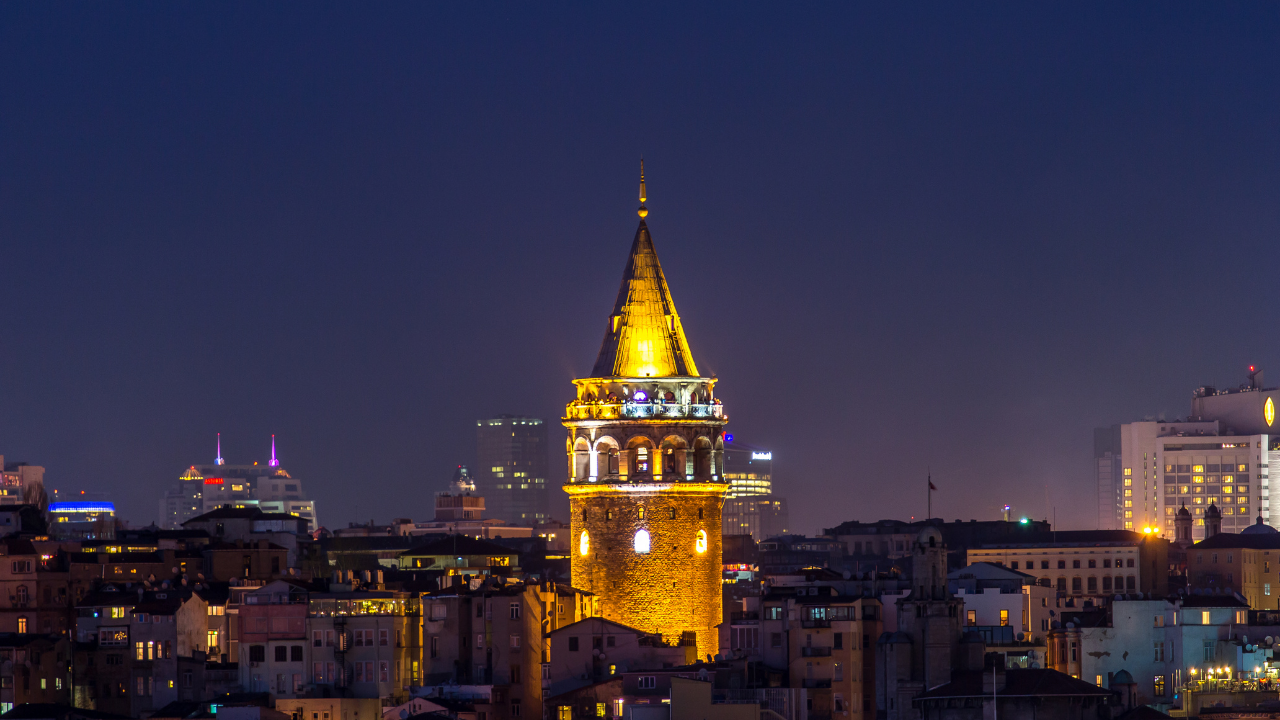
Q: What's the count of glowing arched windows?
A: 3